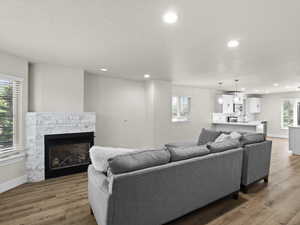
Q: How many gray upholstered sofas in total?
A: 1